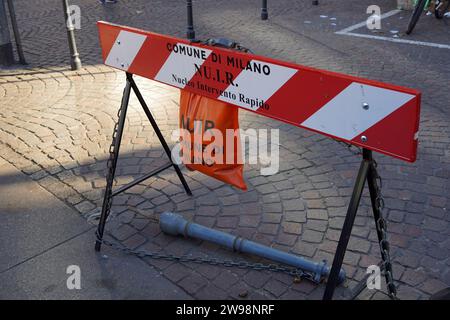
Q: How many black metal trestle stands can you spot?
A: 2